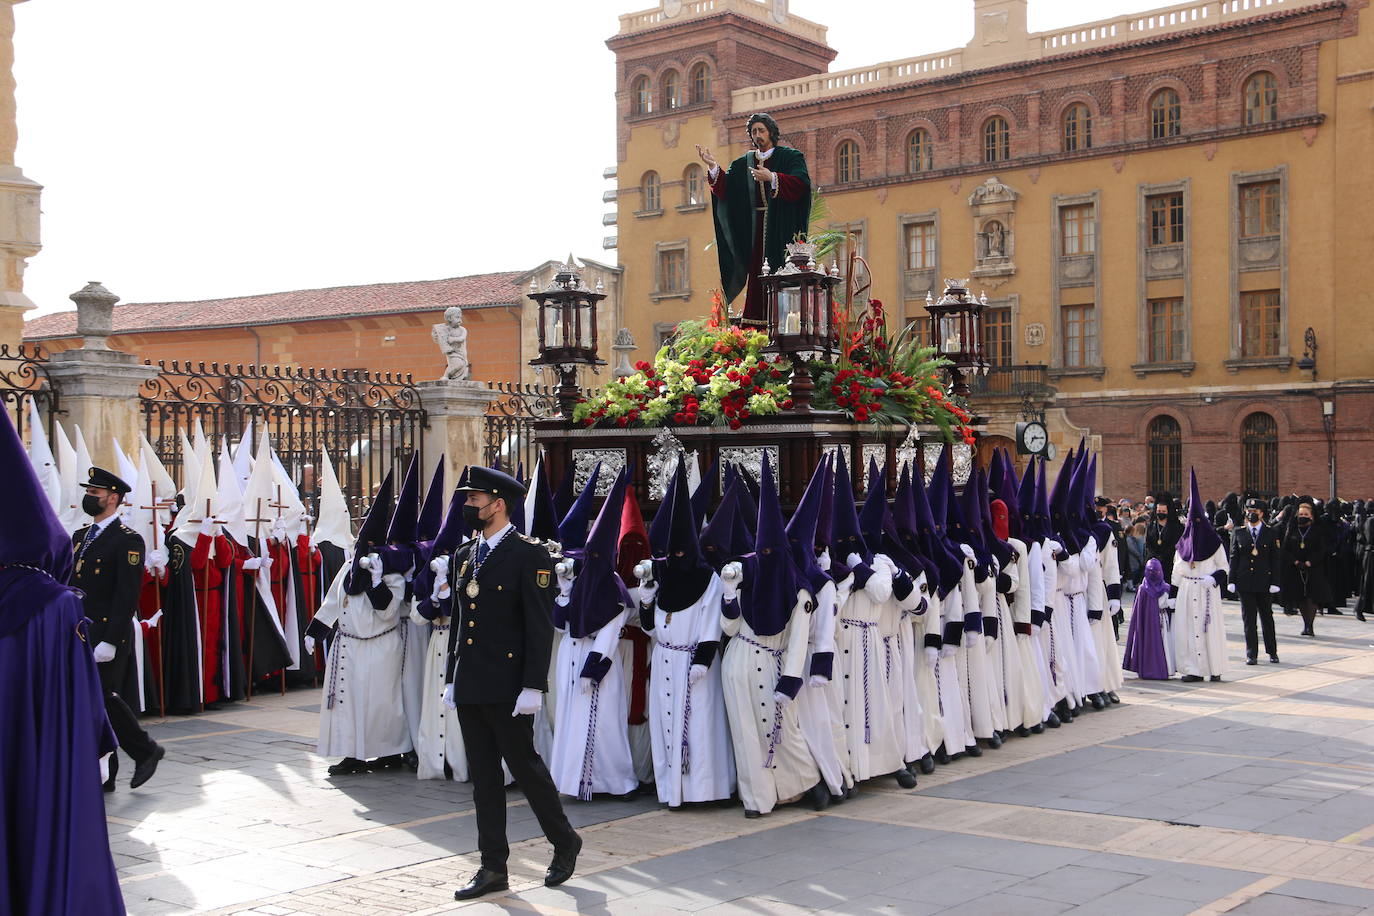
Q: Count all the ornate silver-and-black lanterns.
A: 3